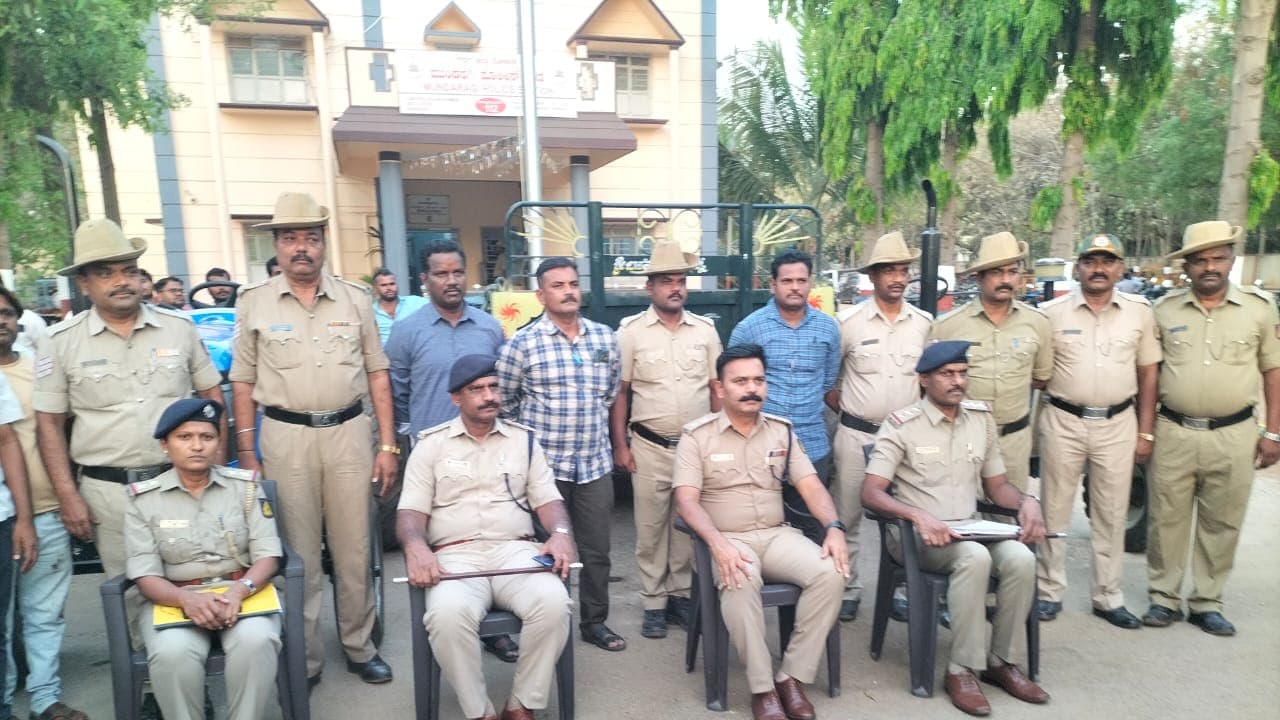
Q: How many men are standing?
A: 10